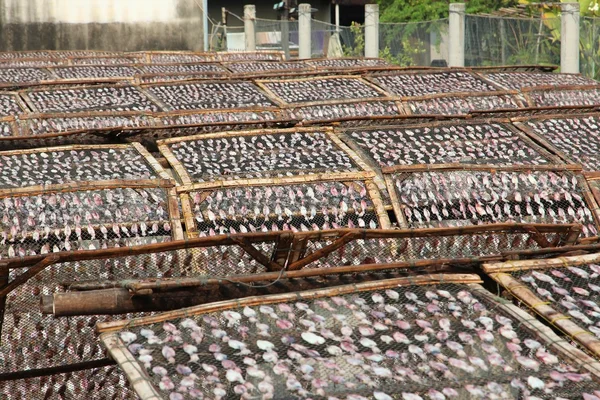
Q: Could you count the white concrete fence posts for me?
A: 5